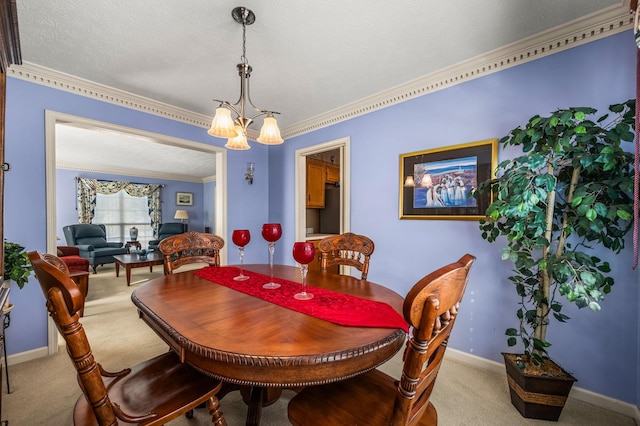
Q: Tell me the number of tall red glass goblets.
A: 3